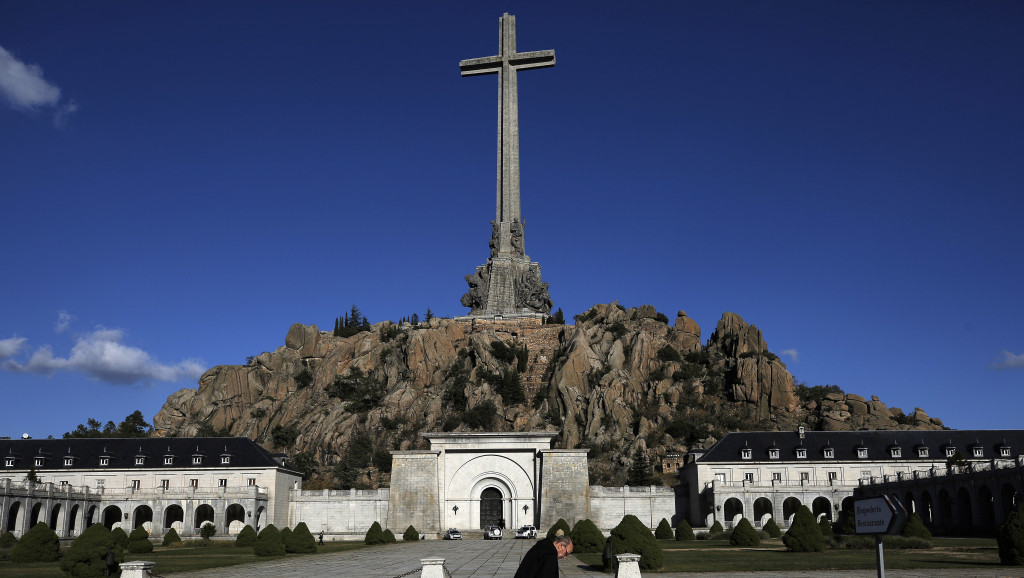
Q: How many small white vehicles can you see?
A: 3